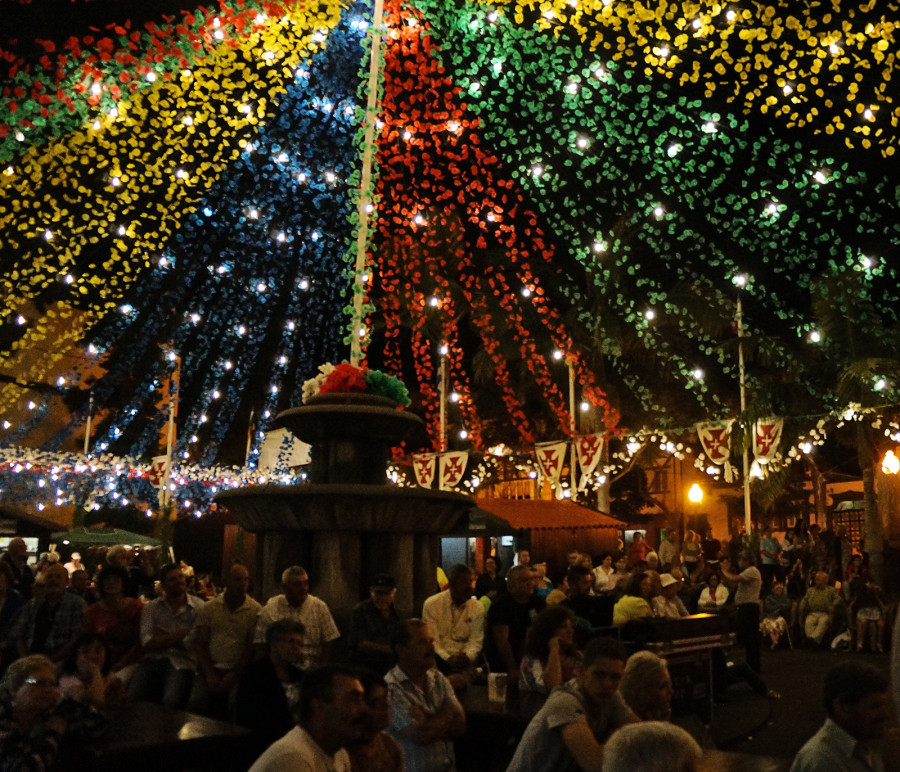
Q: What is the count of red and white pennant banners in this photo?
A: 7